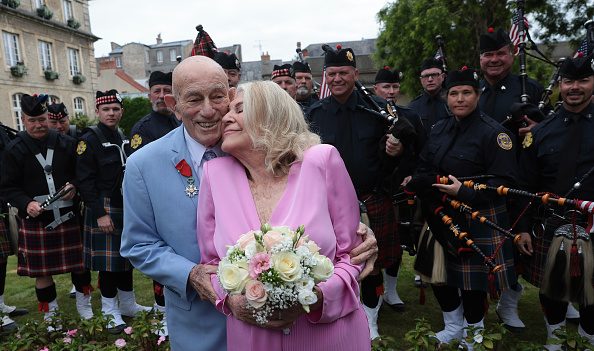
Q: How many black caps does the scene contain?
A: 13